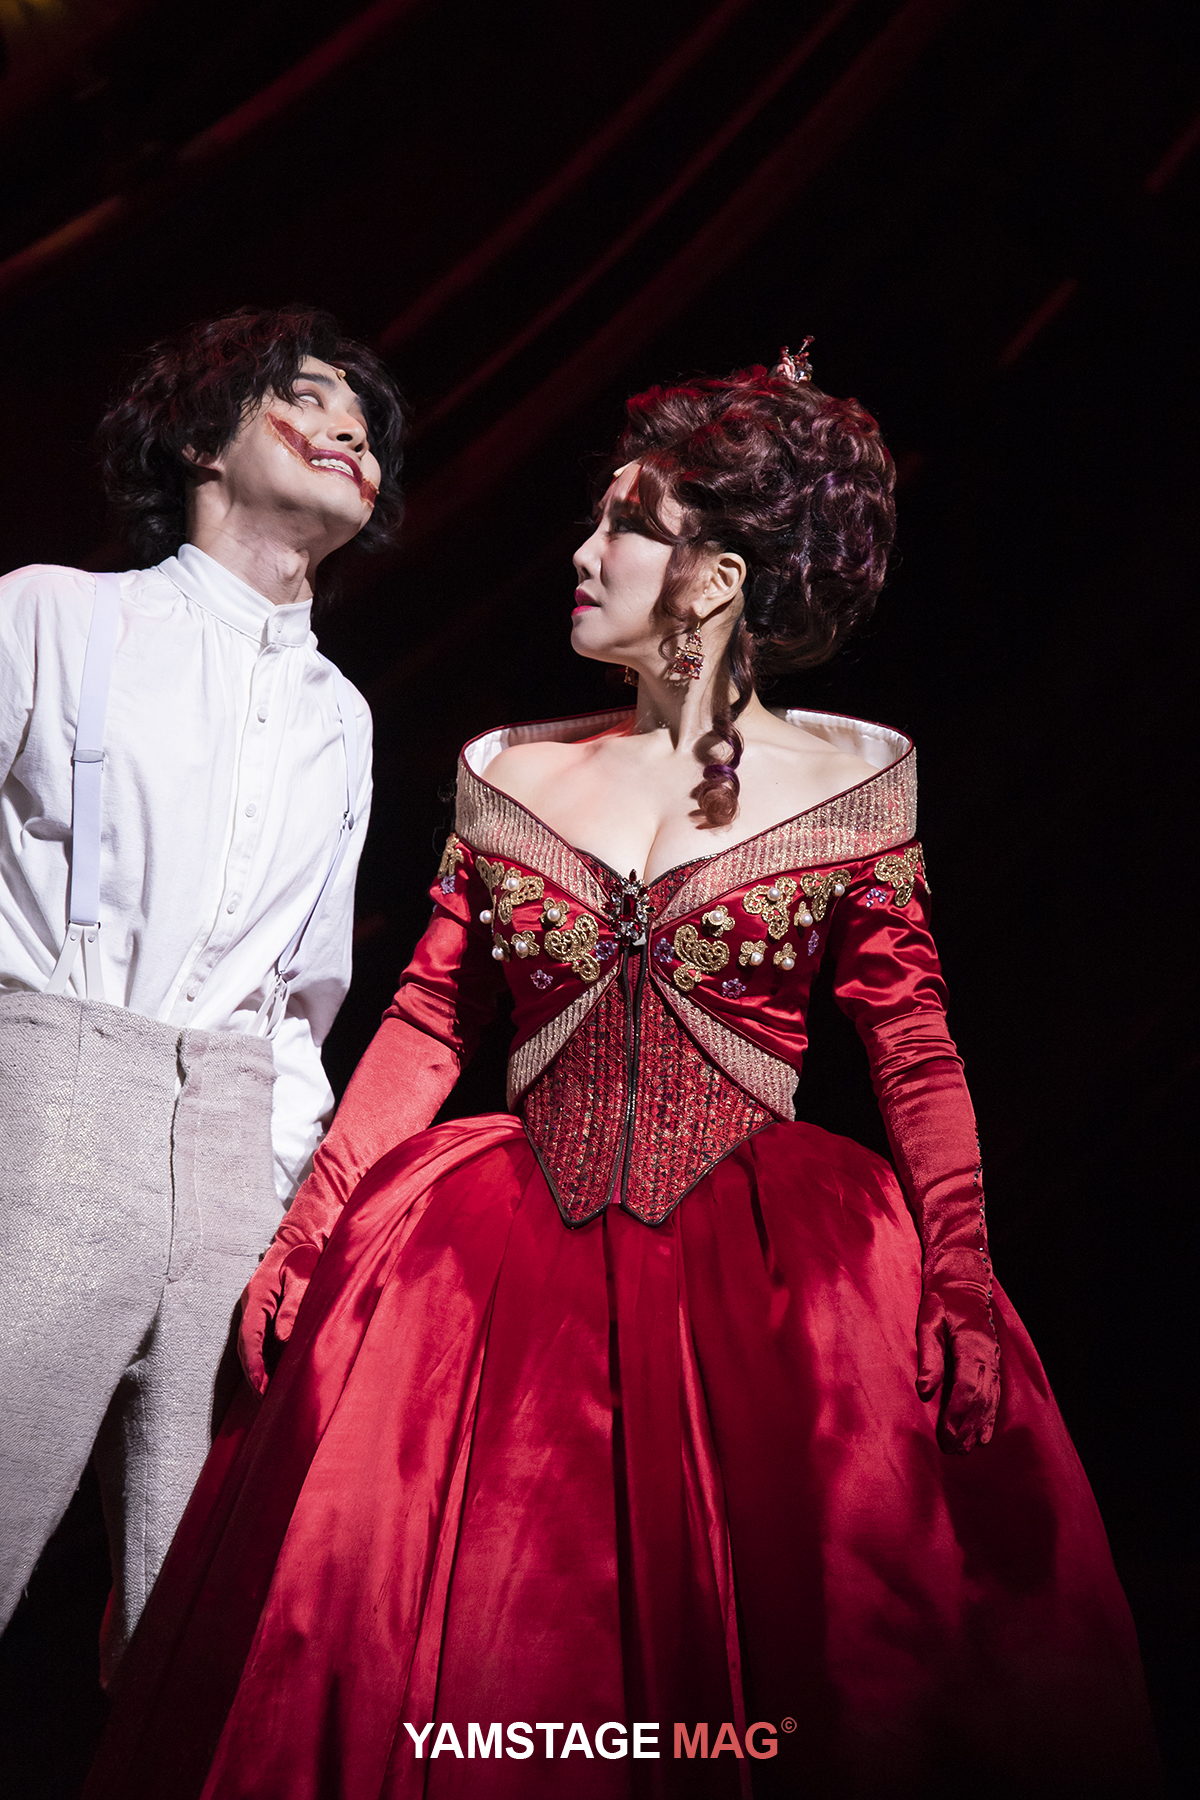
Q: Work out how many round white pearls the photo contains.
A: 11